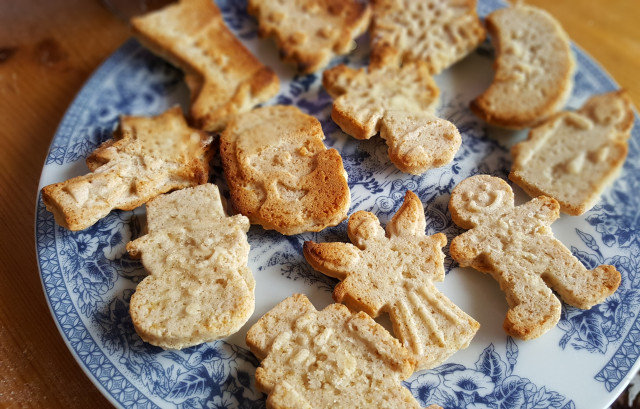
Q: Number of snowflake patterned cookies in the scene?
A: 1